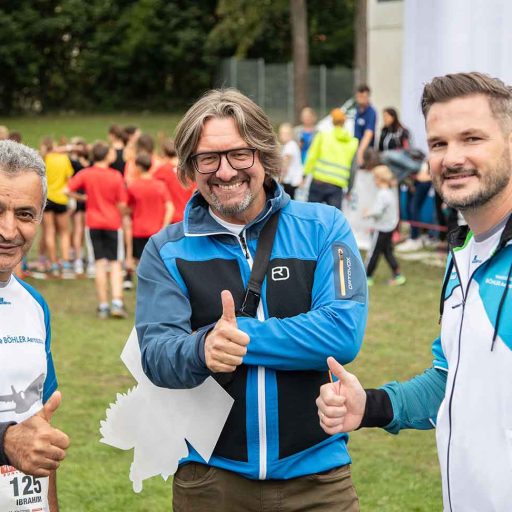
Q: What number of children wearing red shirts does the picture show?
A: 3